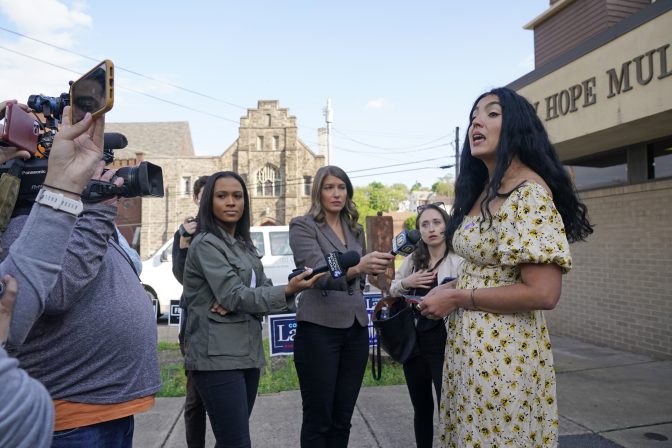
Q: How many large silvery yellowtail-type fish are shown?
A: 0